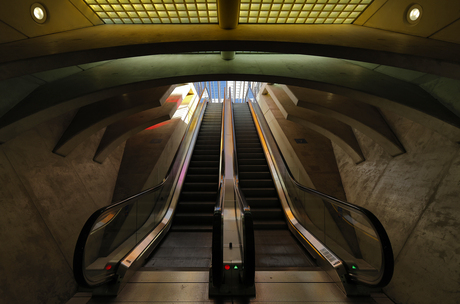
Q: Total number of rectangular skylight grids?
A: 2